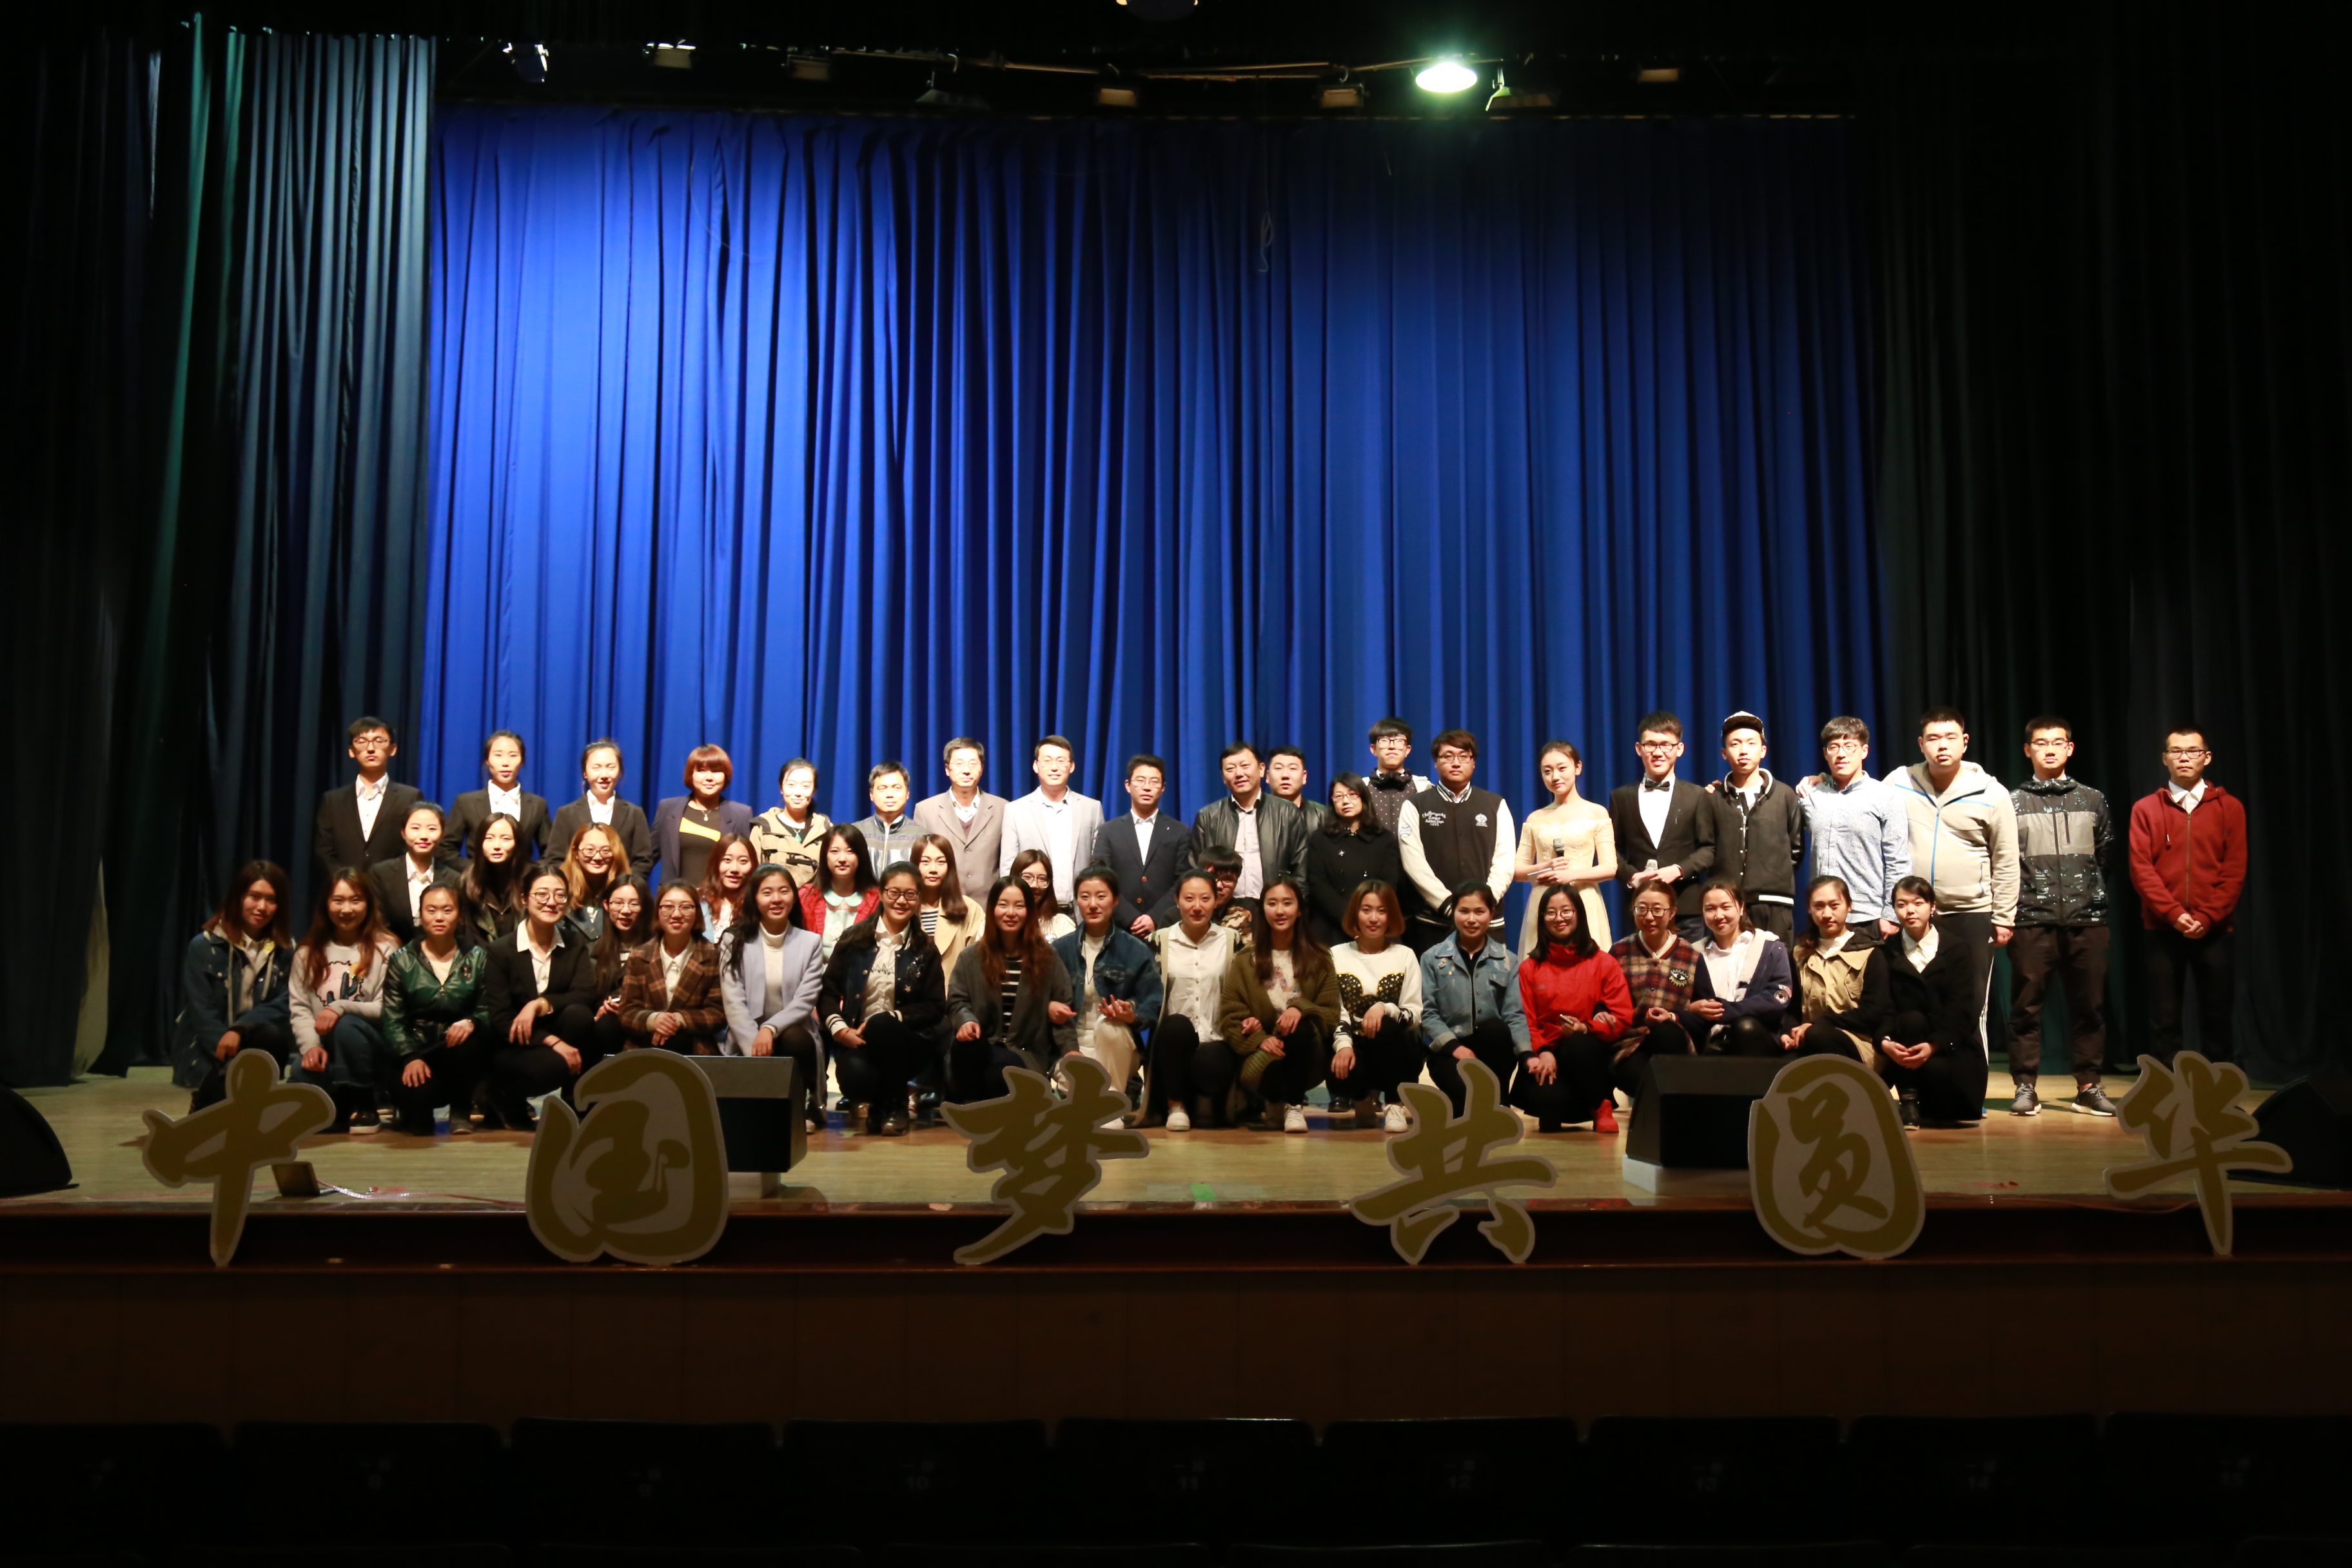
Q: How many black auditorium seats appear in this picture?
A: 9